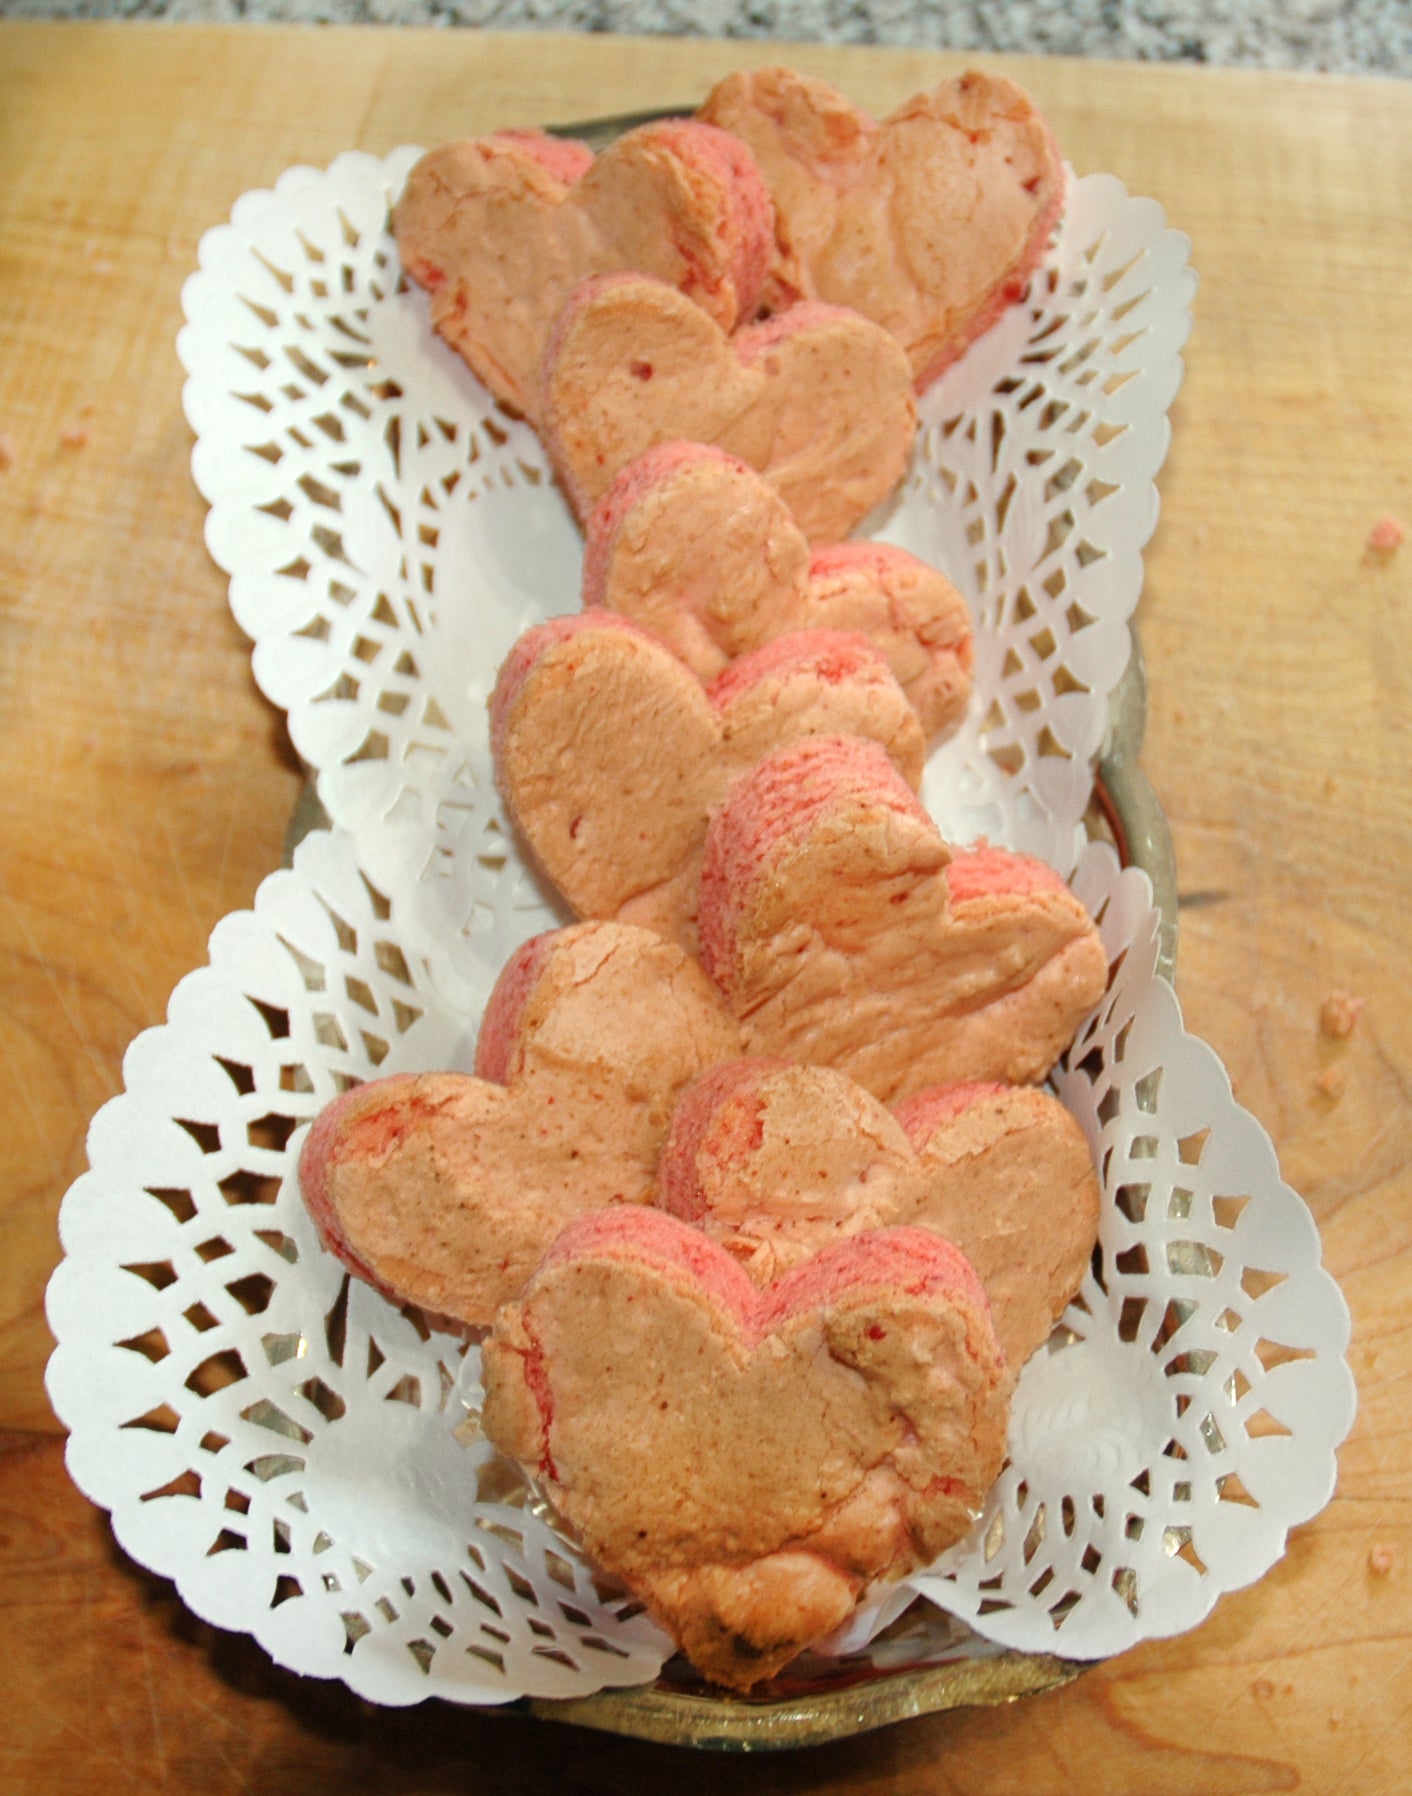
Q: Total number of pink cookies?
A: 9